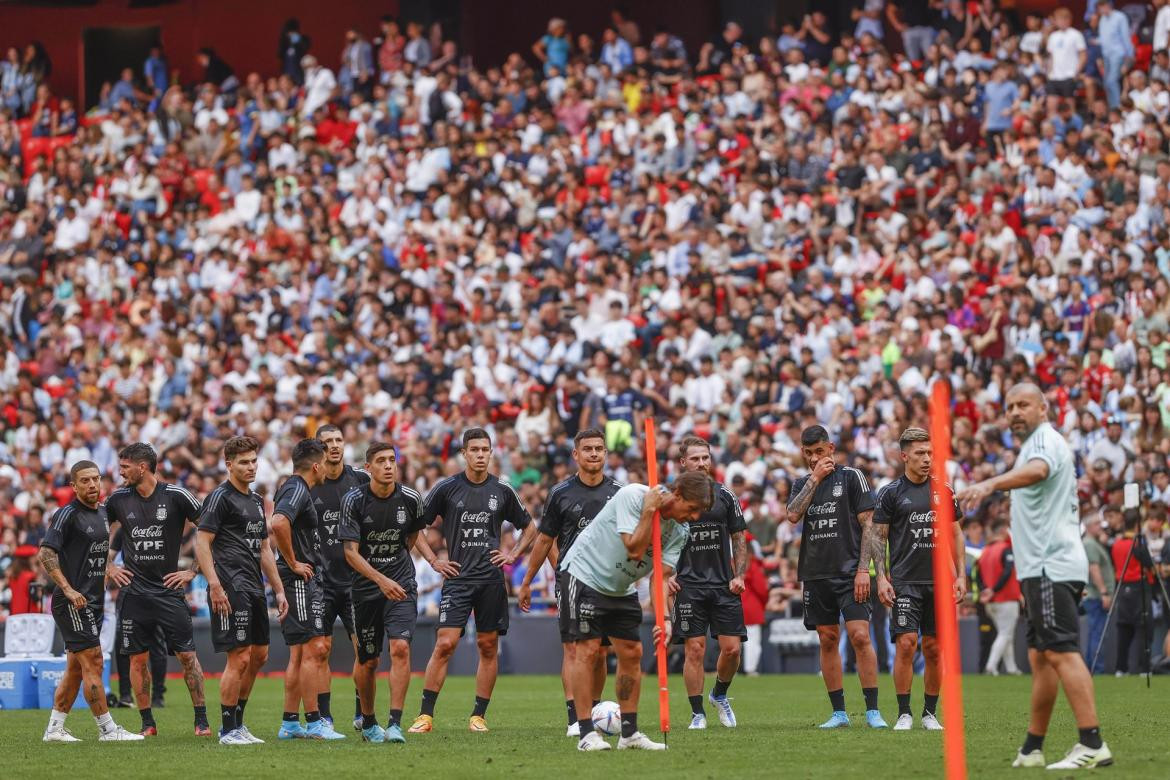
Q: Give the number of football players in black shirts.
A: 11